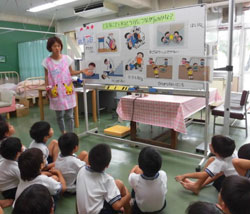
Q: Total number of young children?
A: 12